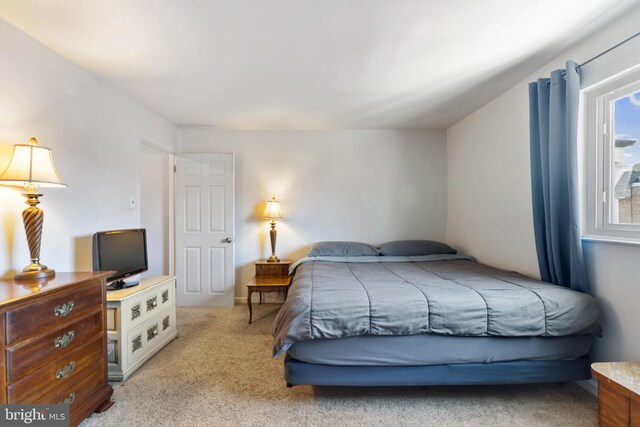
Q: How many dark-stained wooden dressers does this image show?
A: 1